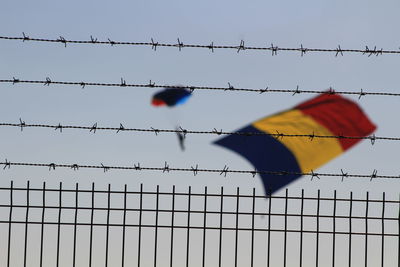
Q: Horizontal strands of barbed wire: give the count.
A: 4